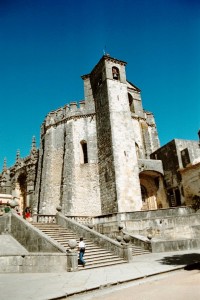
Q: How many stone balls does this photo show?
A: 8